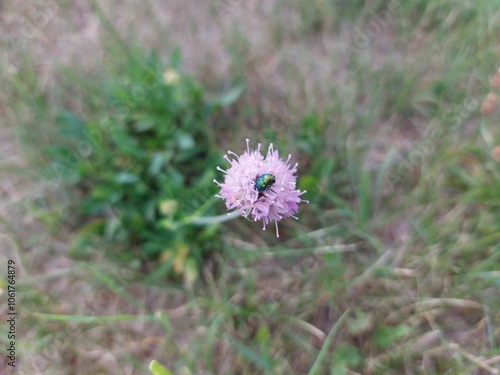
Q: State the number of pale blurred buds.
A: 2